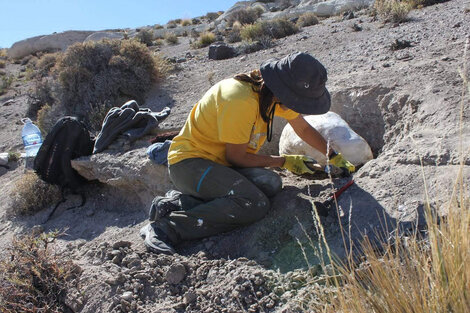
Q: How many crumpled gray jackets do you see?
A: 1